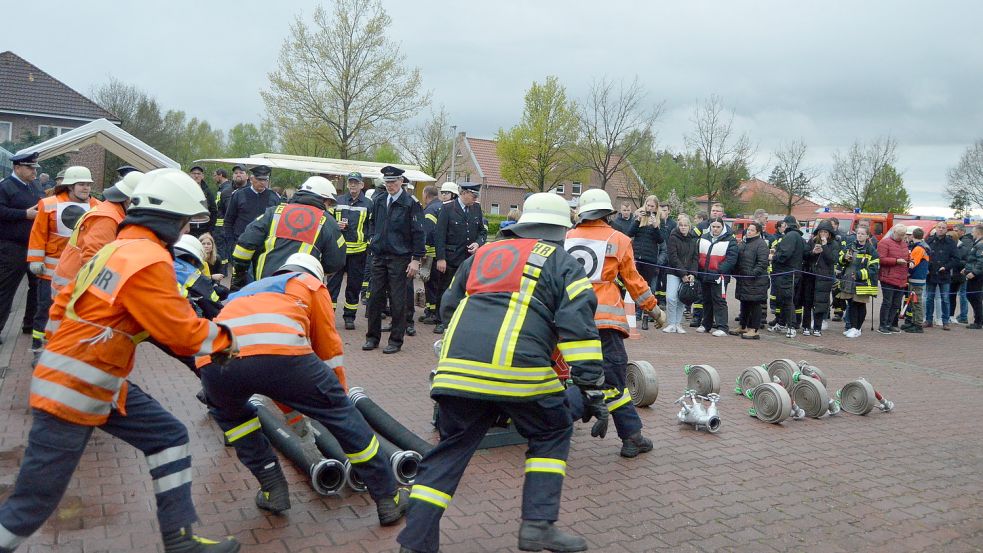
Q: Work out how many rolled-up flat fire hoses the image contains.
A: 8